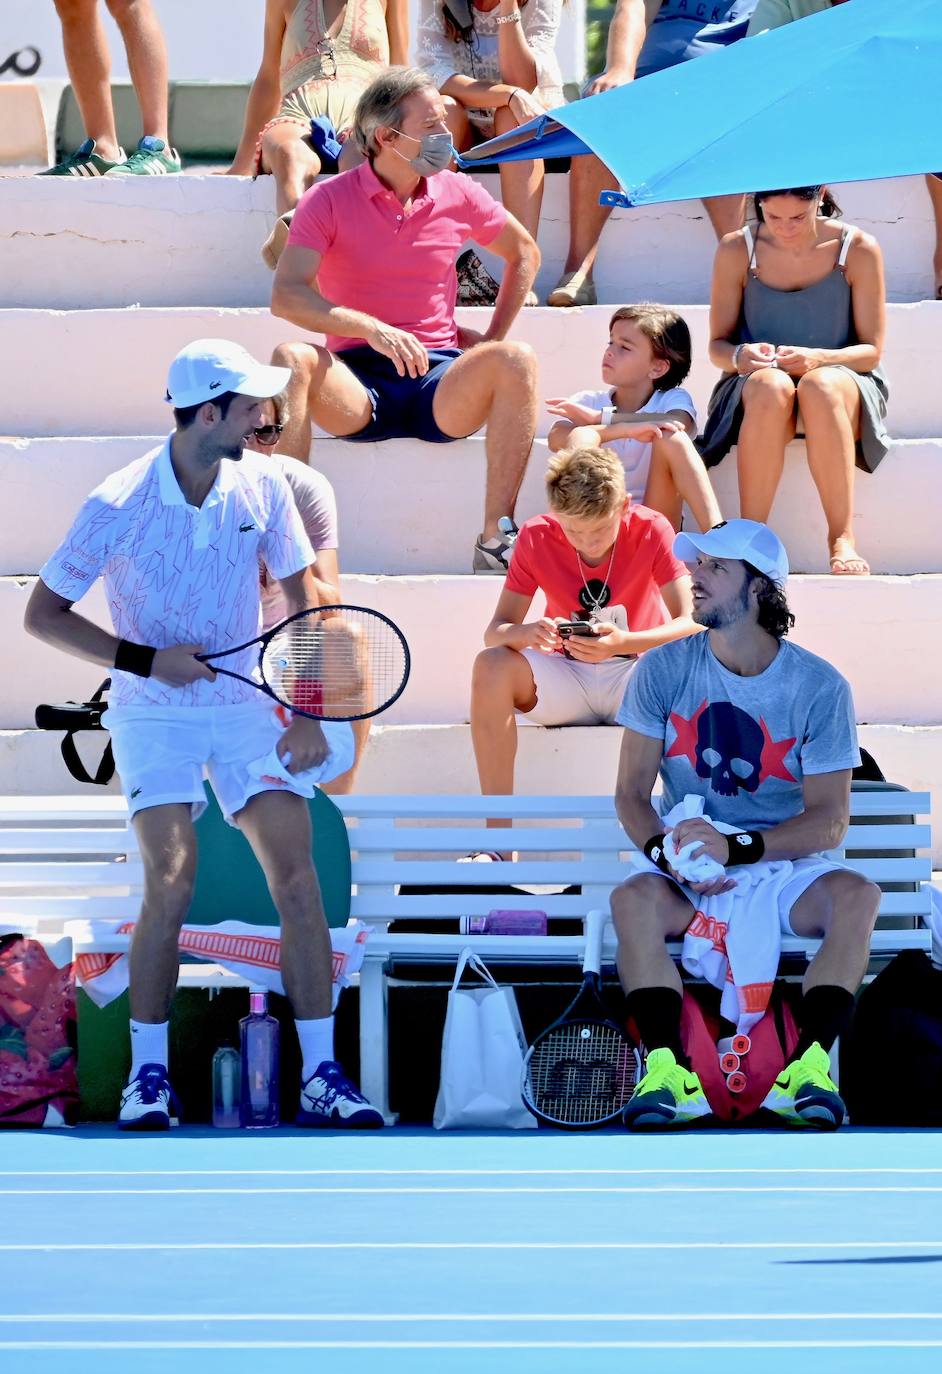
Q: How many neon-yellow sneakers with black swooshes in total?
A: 2